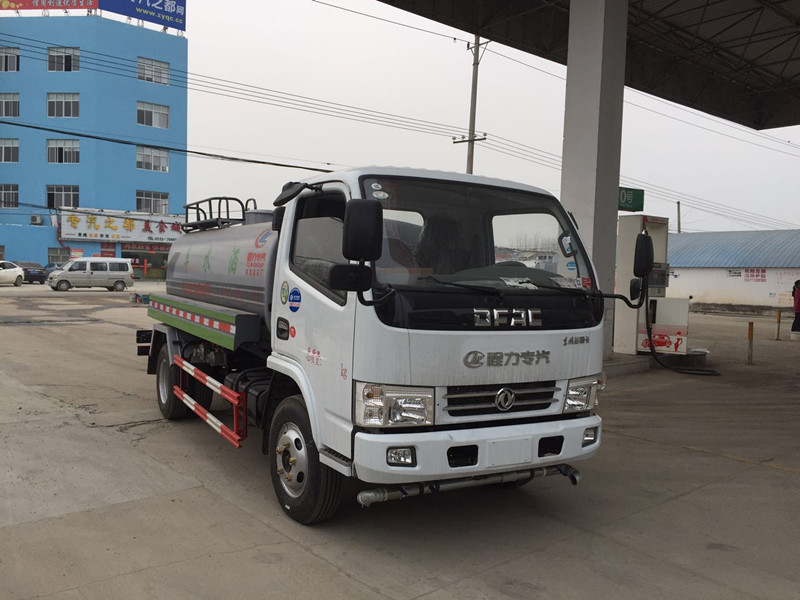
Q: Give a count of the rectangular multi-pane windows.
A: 12